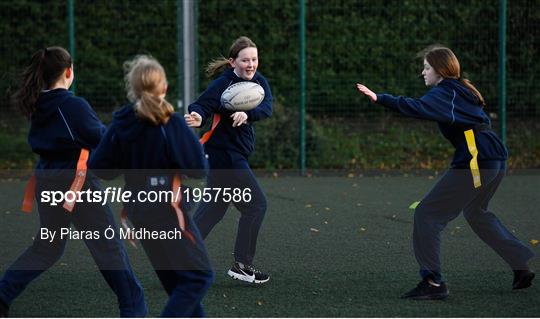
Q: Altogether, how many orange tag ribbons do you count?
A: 5